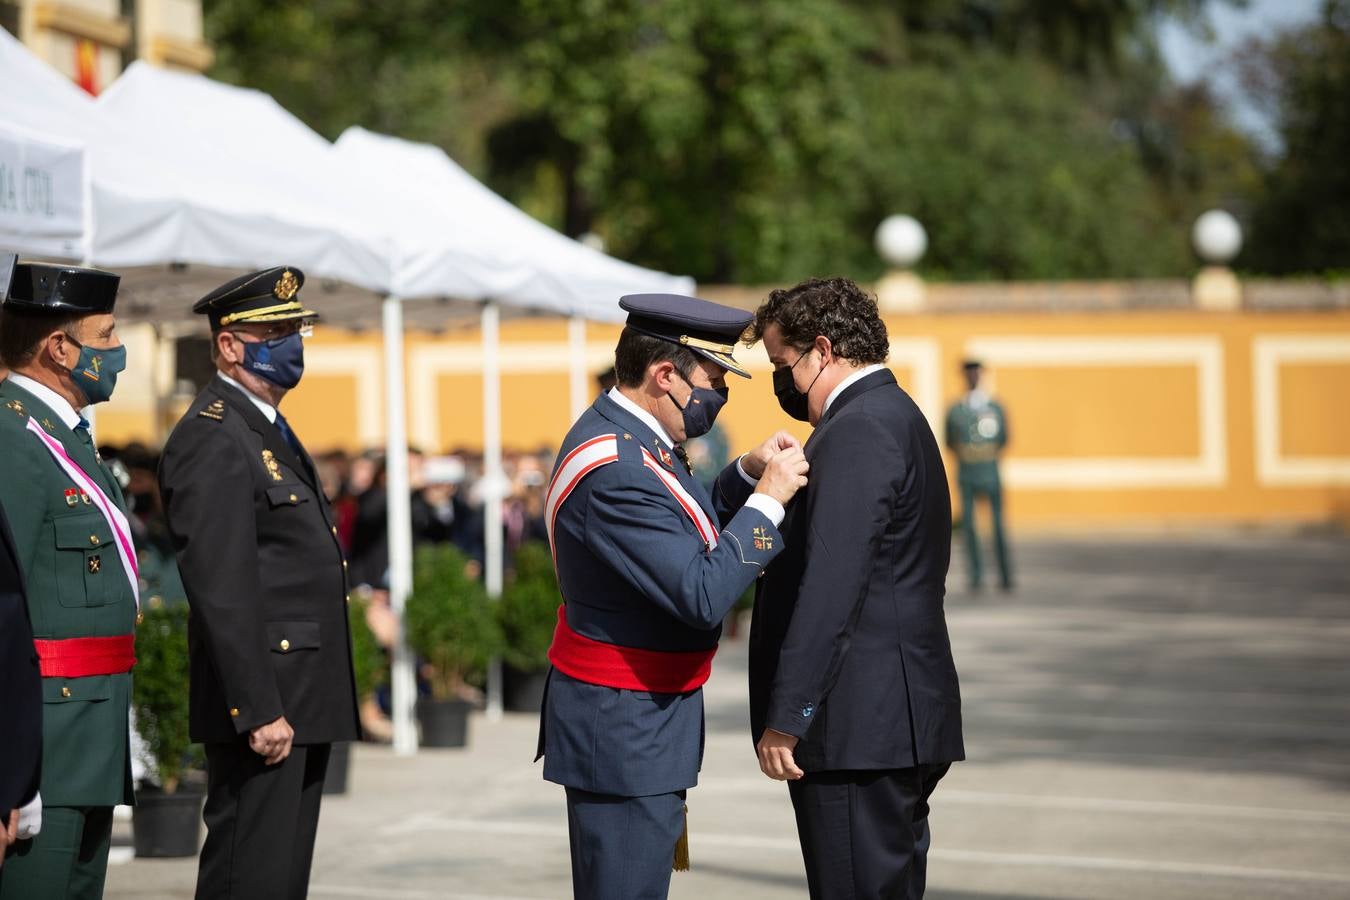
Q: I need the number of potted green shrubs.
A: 4